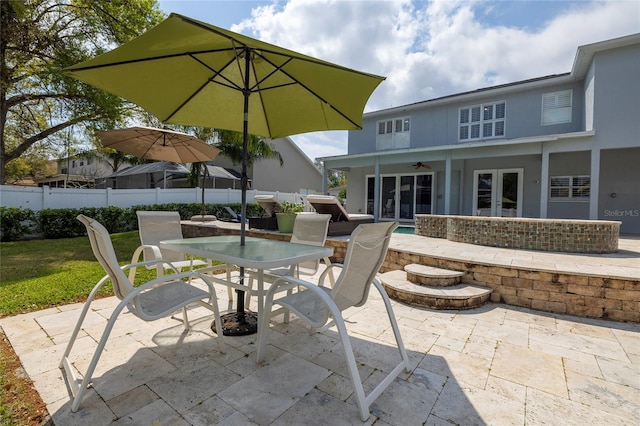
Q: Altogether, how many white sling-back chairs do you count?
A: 4